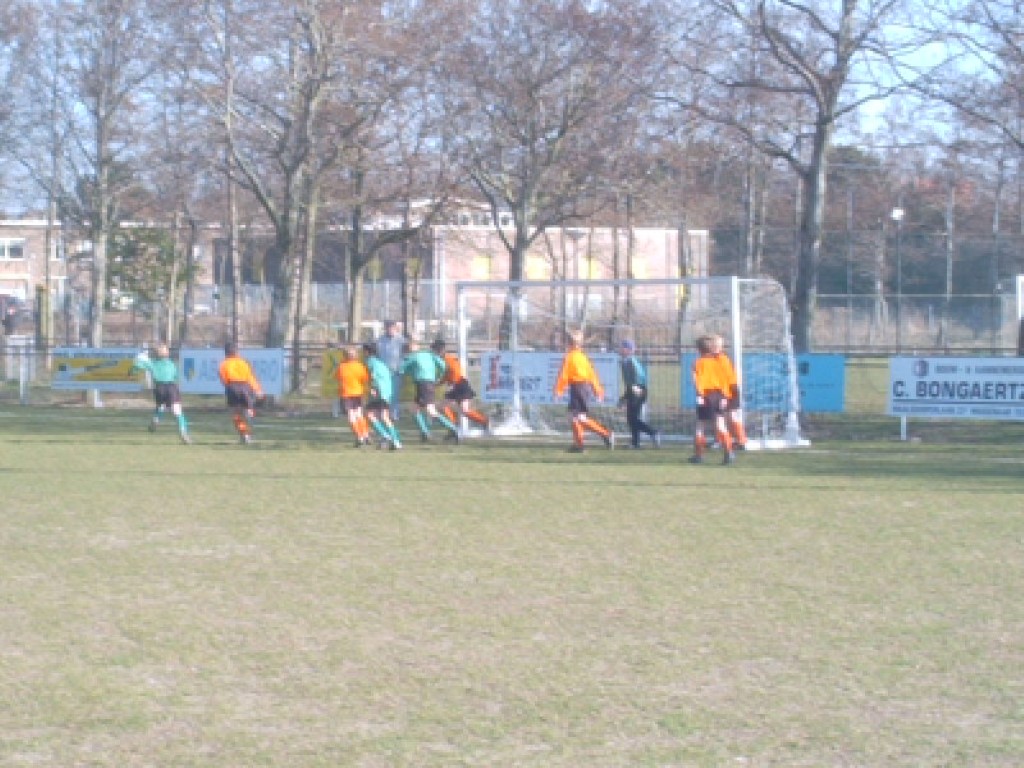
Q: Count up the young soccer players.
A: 10